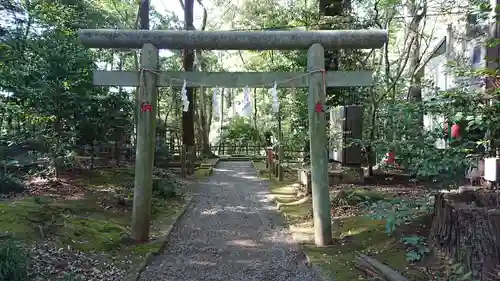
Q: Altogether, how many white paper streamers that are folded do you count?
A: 4